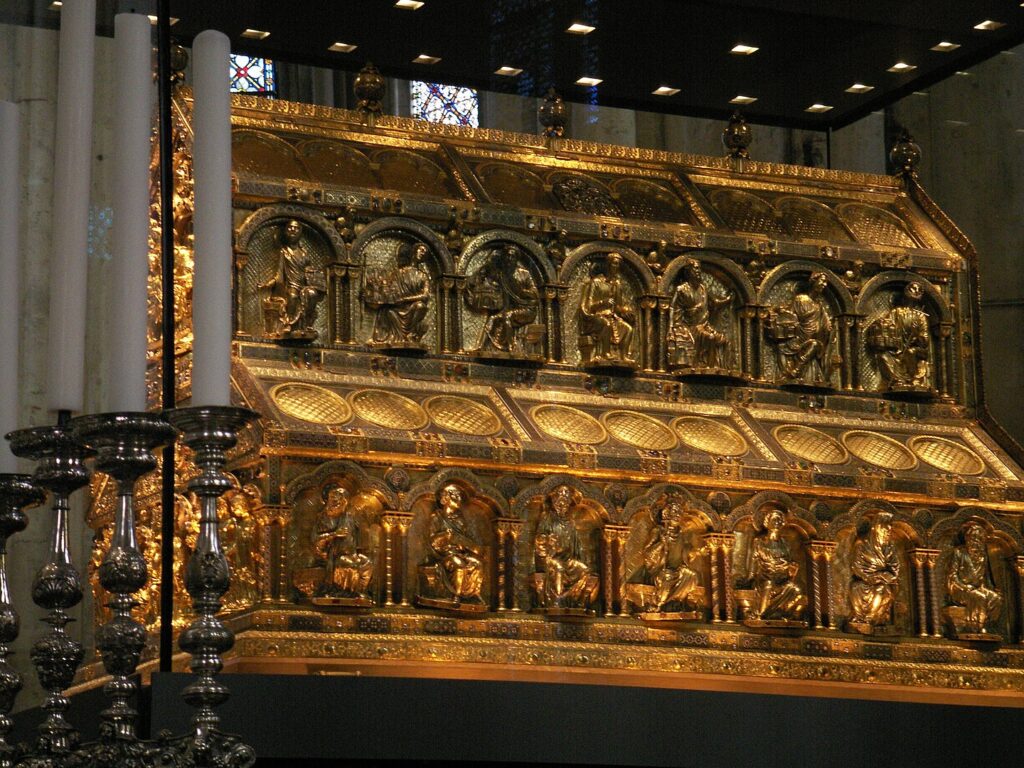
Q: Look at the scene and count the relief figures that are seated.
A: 14